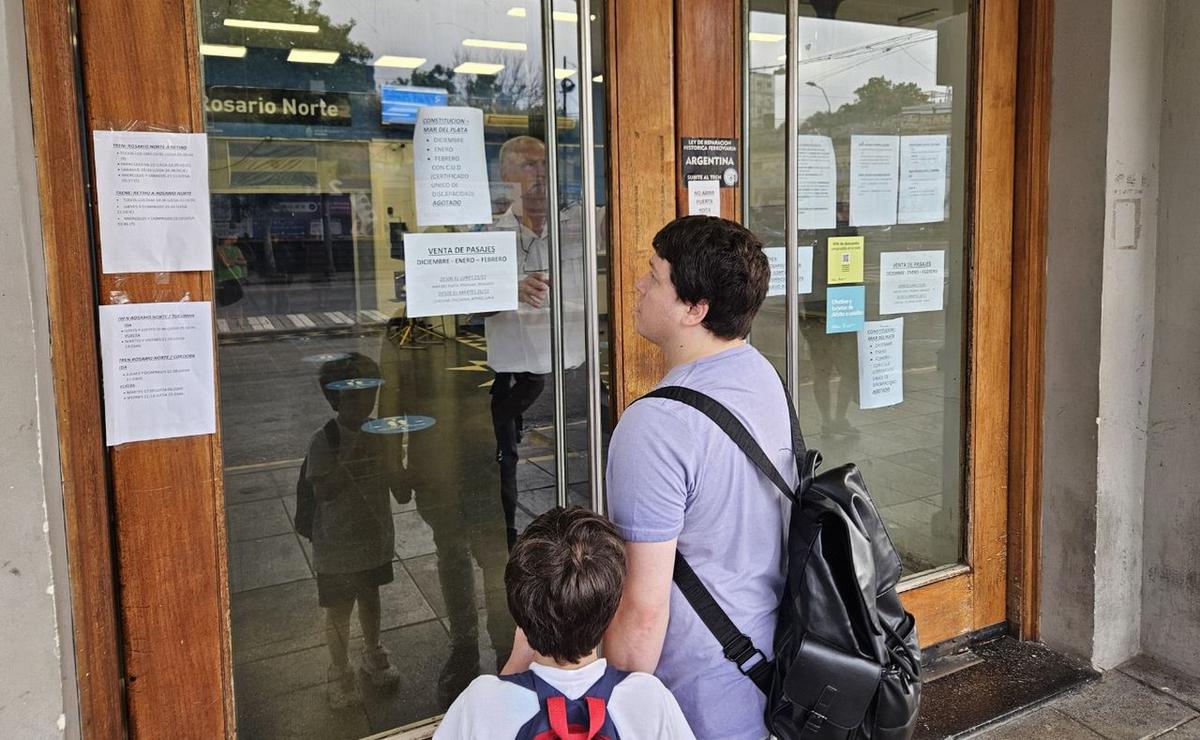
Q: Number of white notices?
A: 11